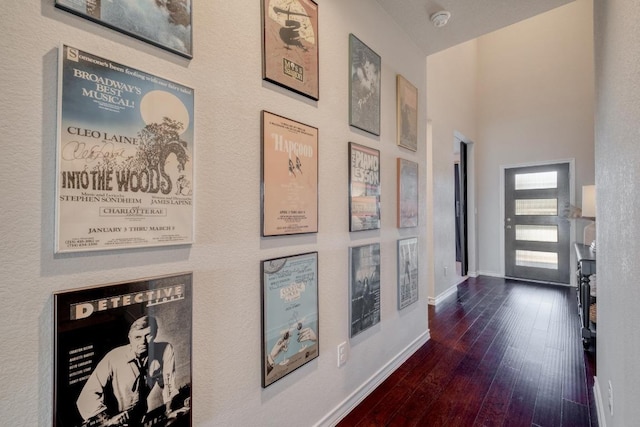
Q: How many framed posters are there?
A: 12